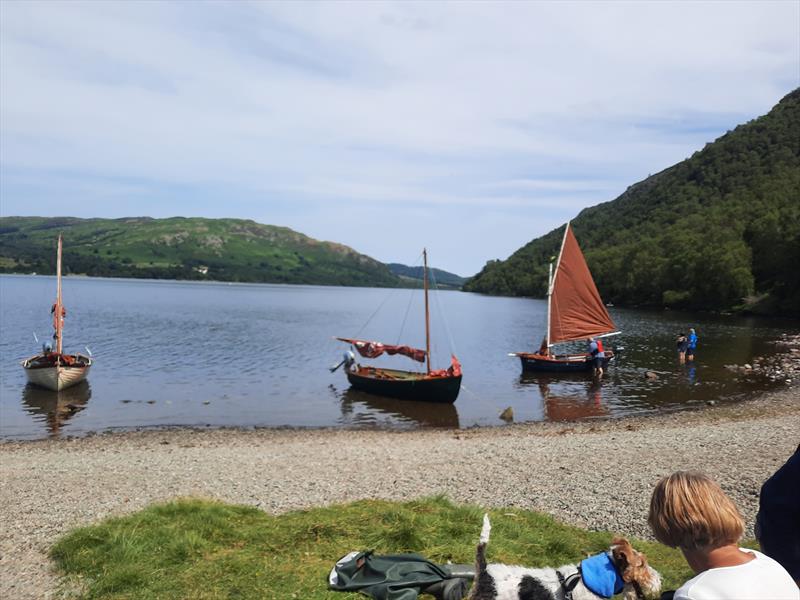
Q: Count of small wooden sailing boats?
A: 3